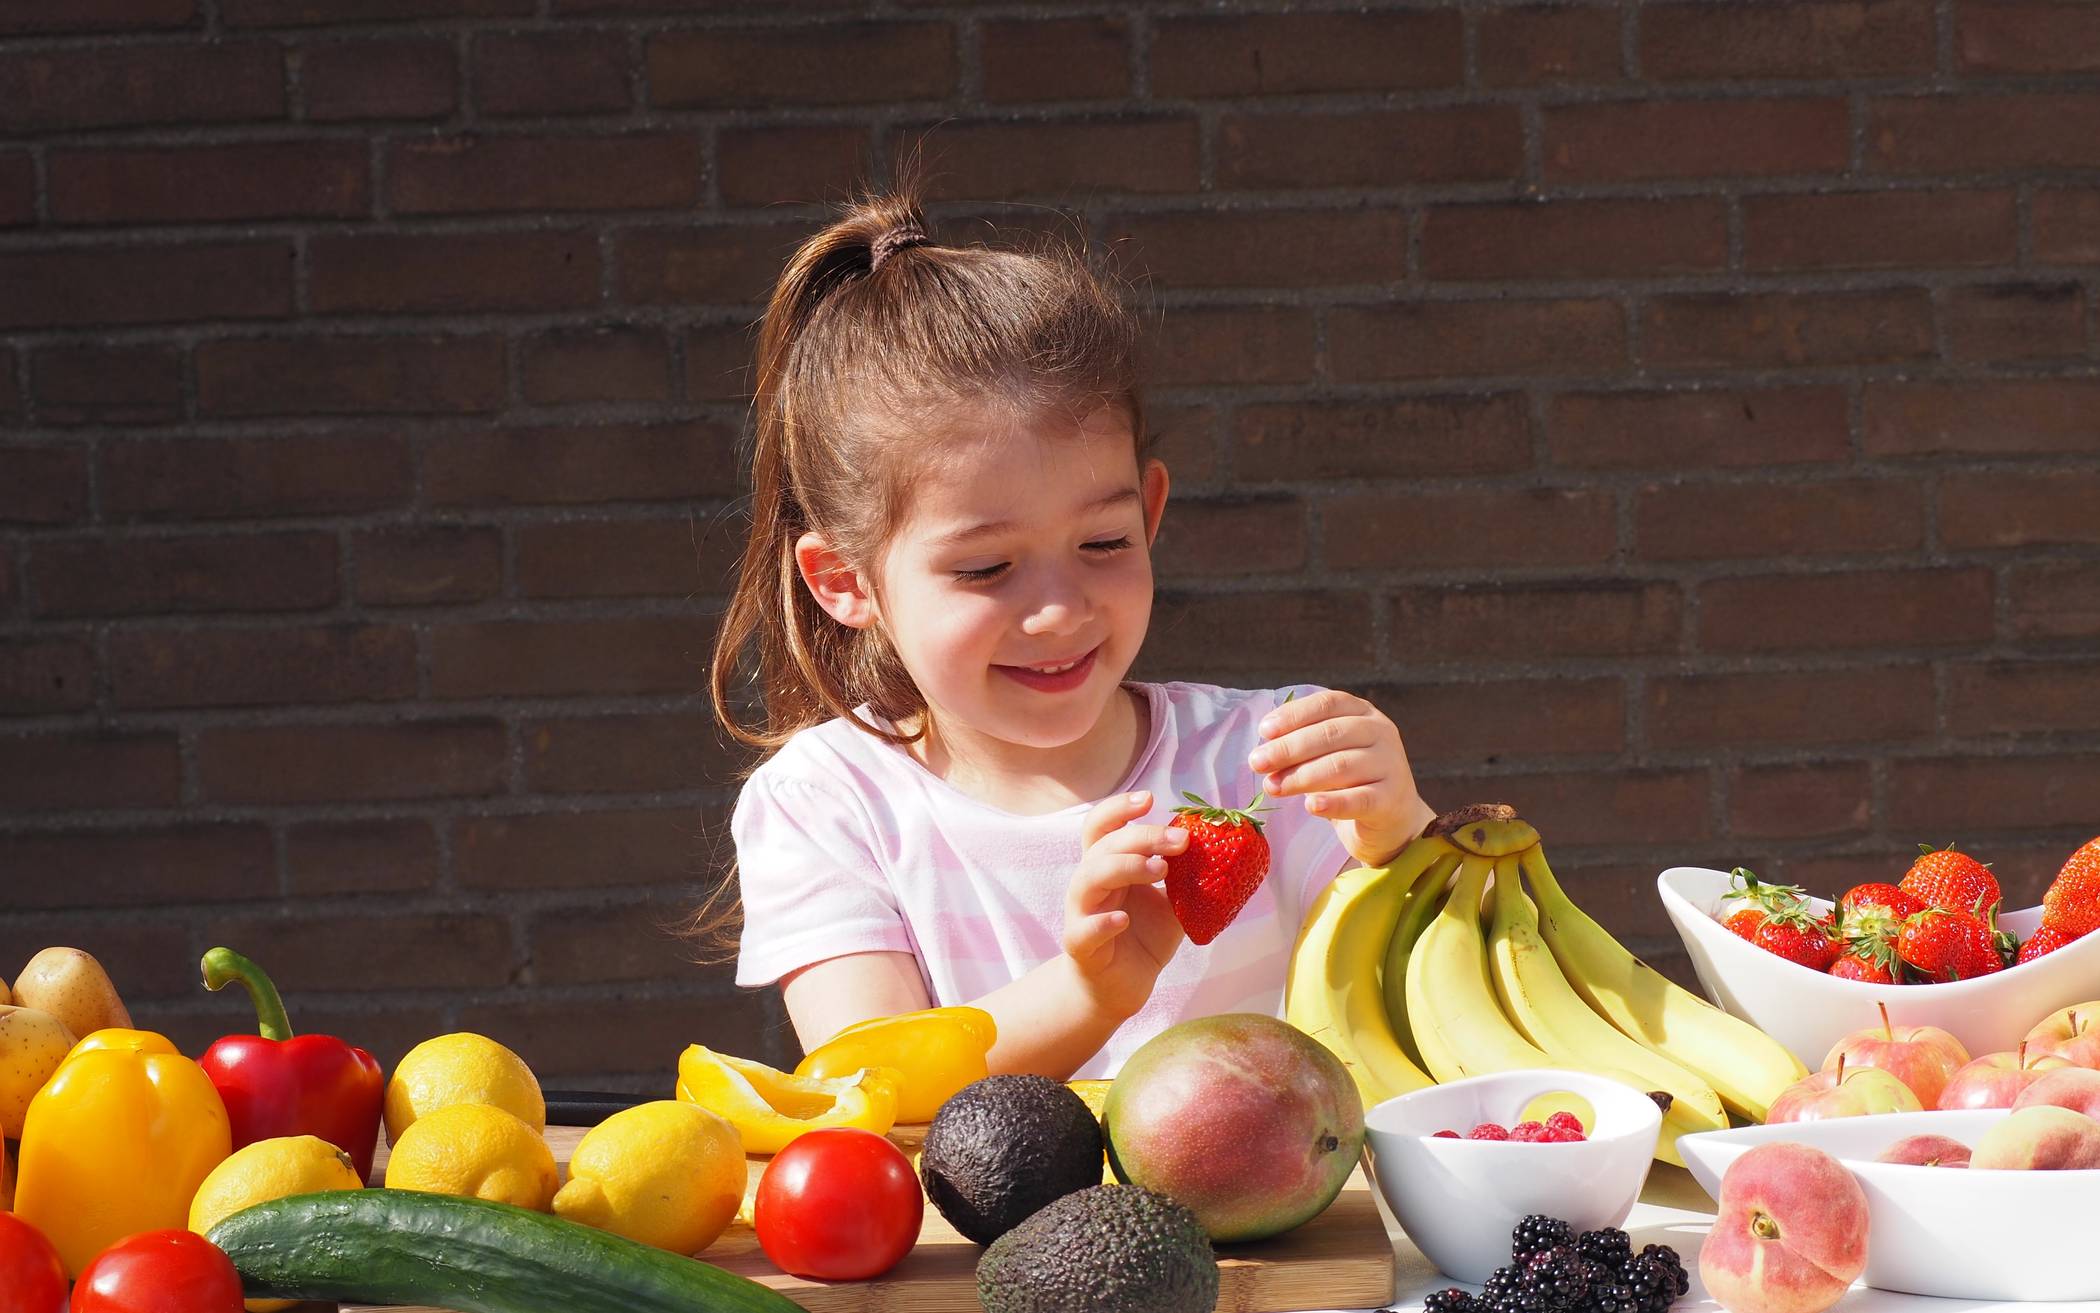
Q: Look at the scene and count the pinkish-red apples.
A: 4